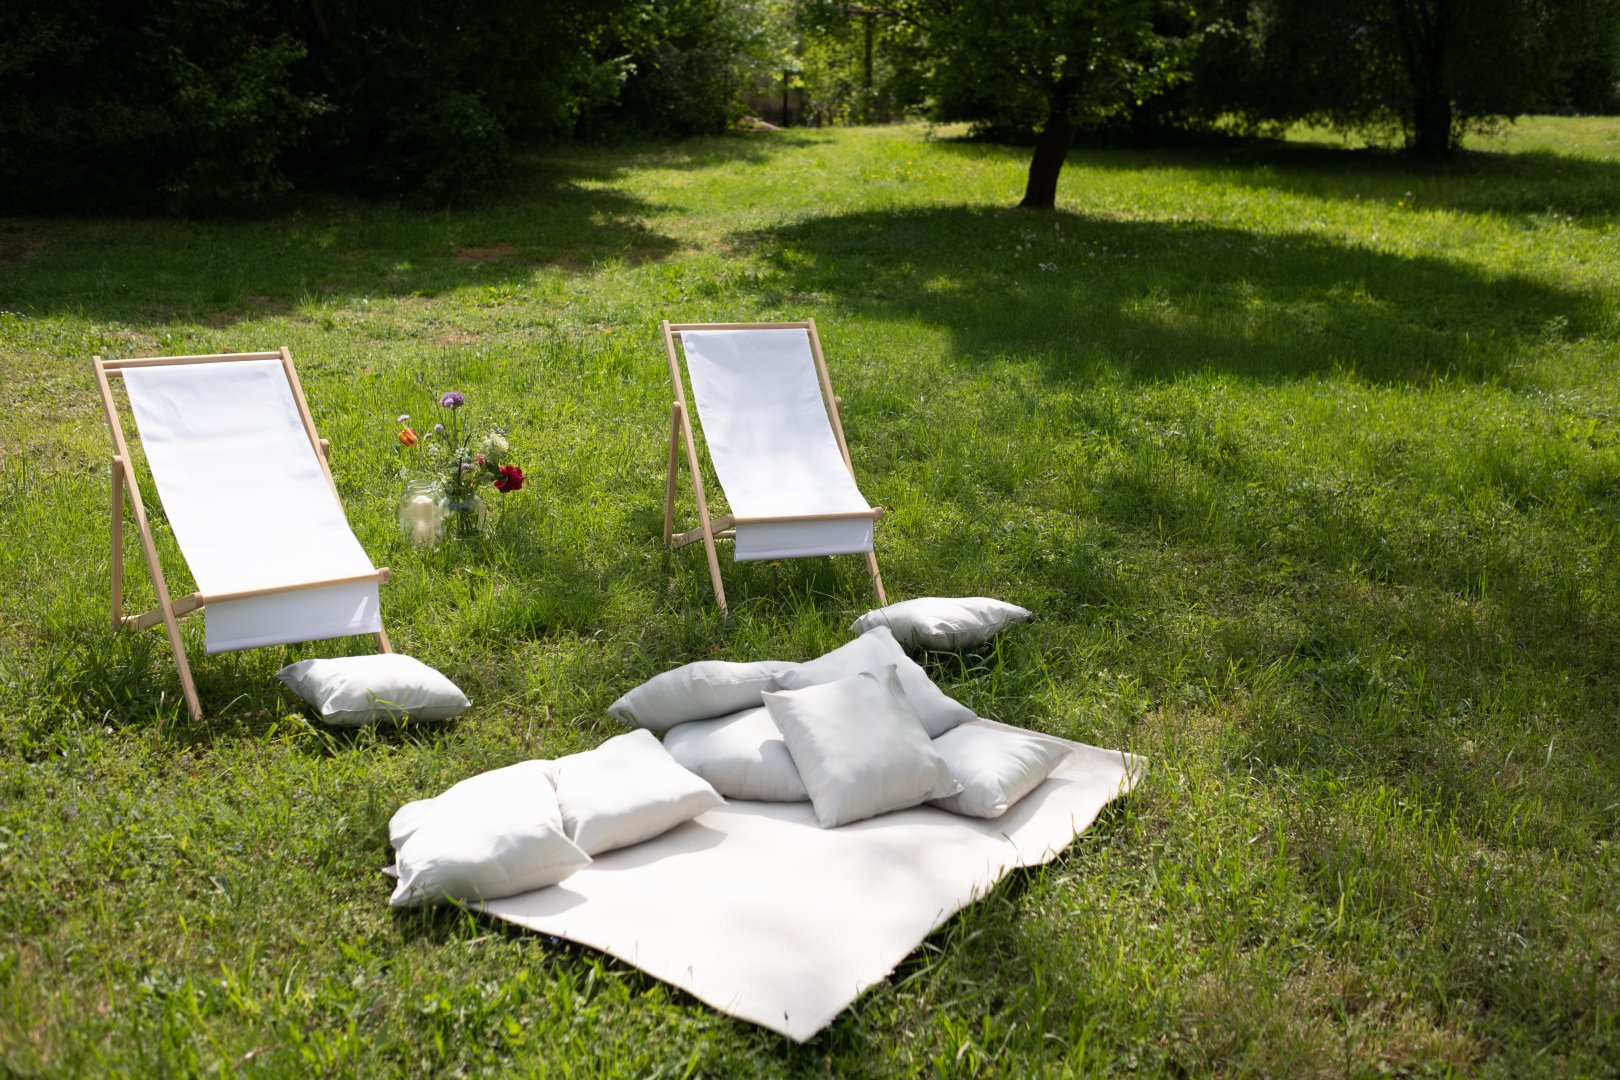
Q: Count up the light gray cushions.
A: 9